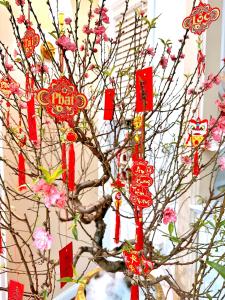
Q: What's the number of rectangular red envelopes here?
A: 4